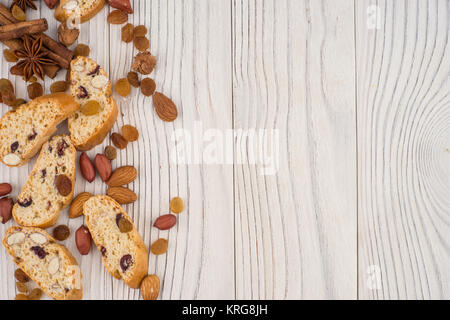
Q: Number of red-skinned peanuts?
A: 8